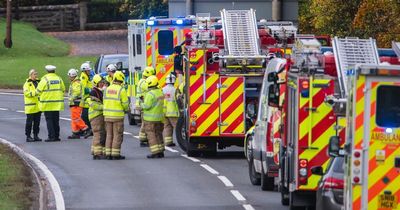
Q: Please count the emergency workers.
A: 10